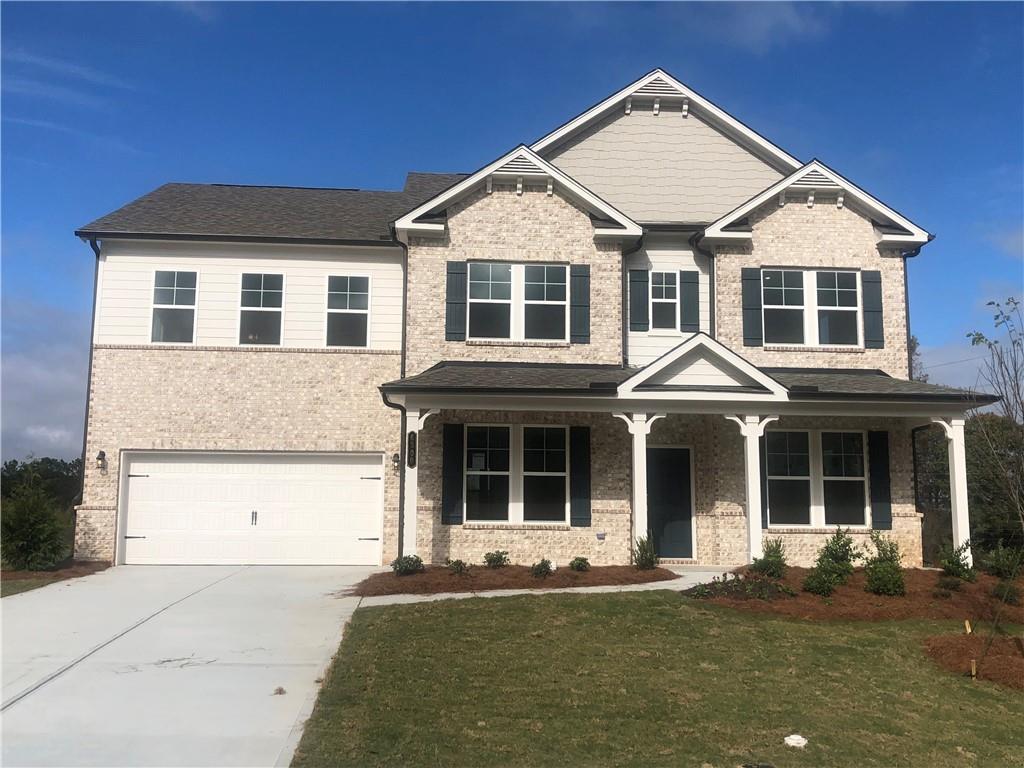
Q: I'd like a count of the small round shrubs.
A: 5